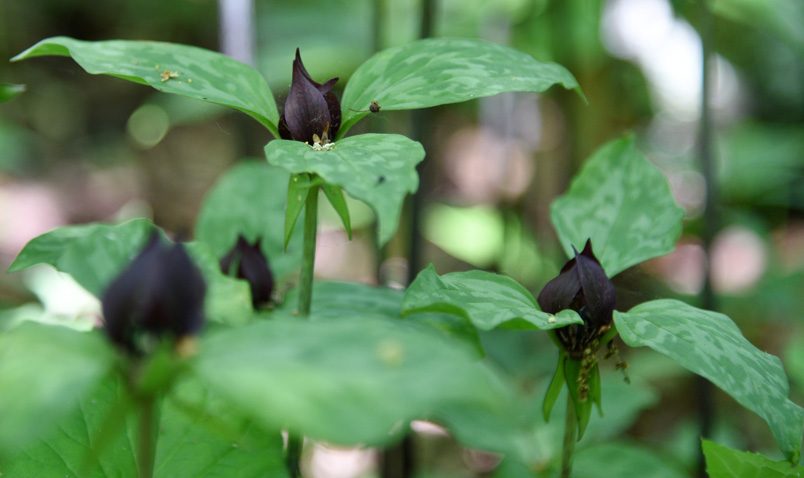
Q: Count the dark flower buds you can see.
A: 4